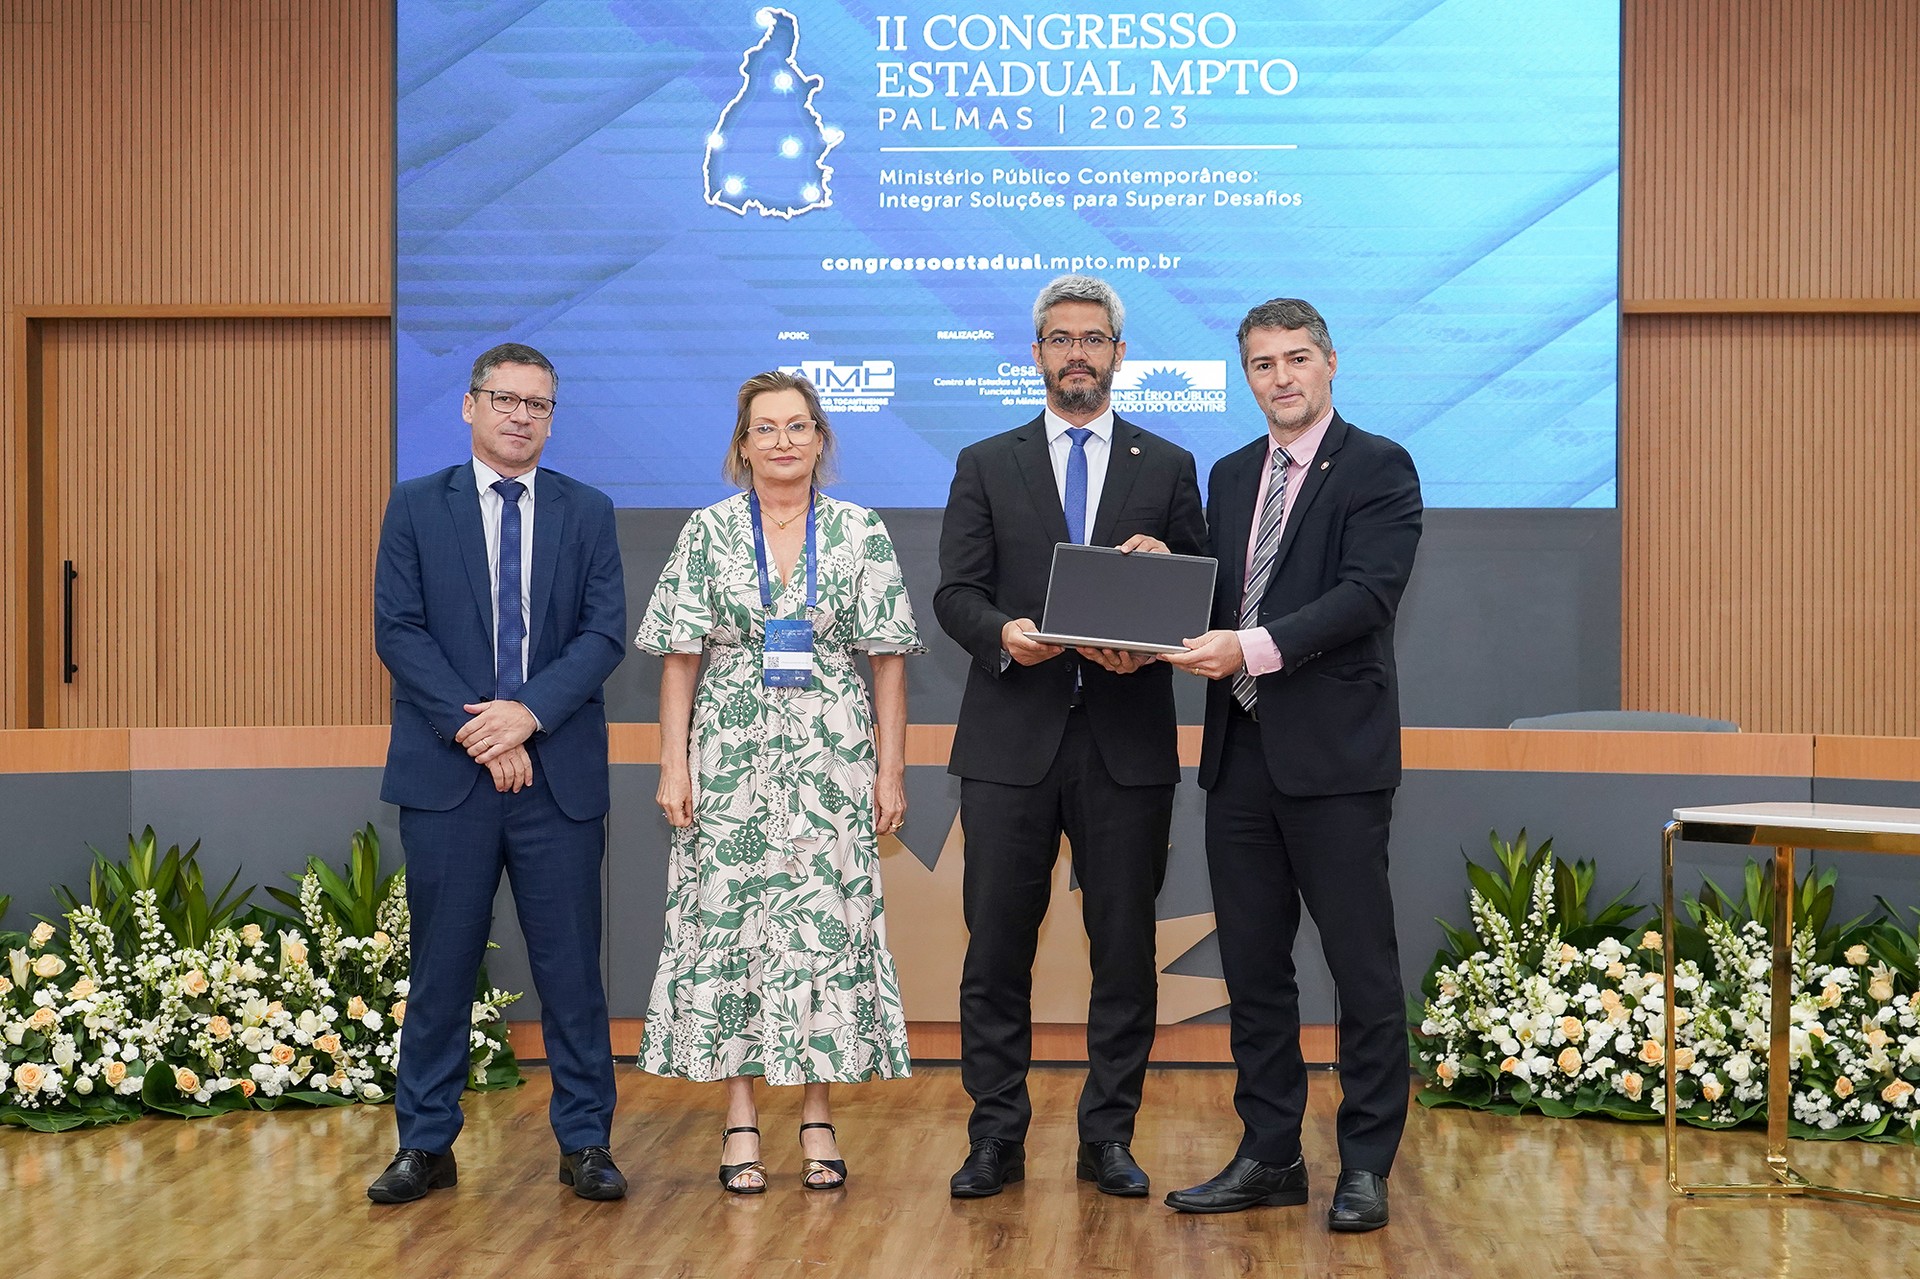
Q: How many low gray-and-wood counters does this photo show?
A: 1